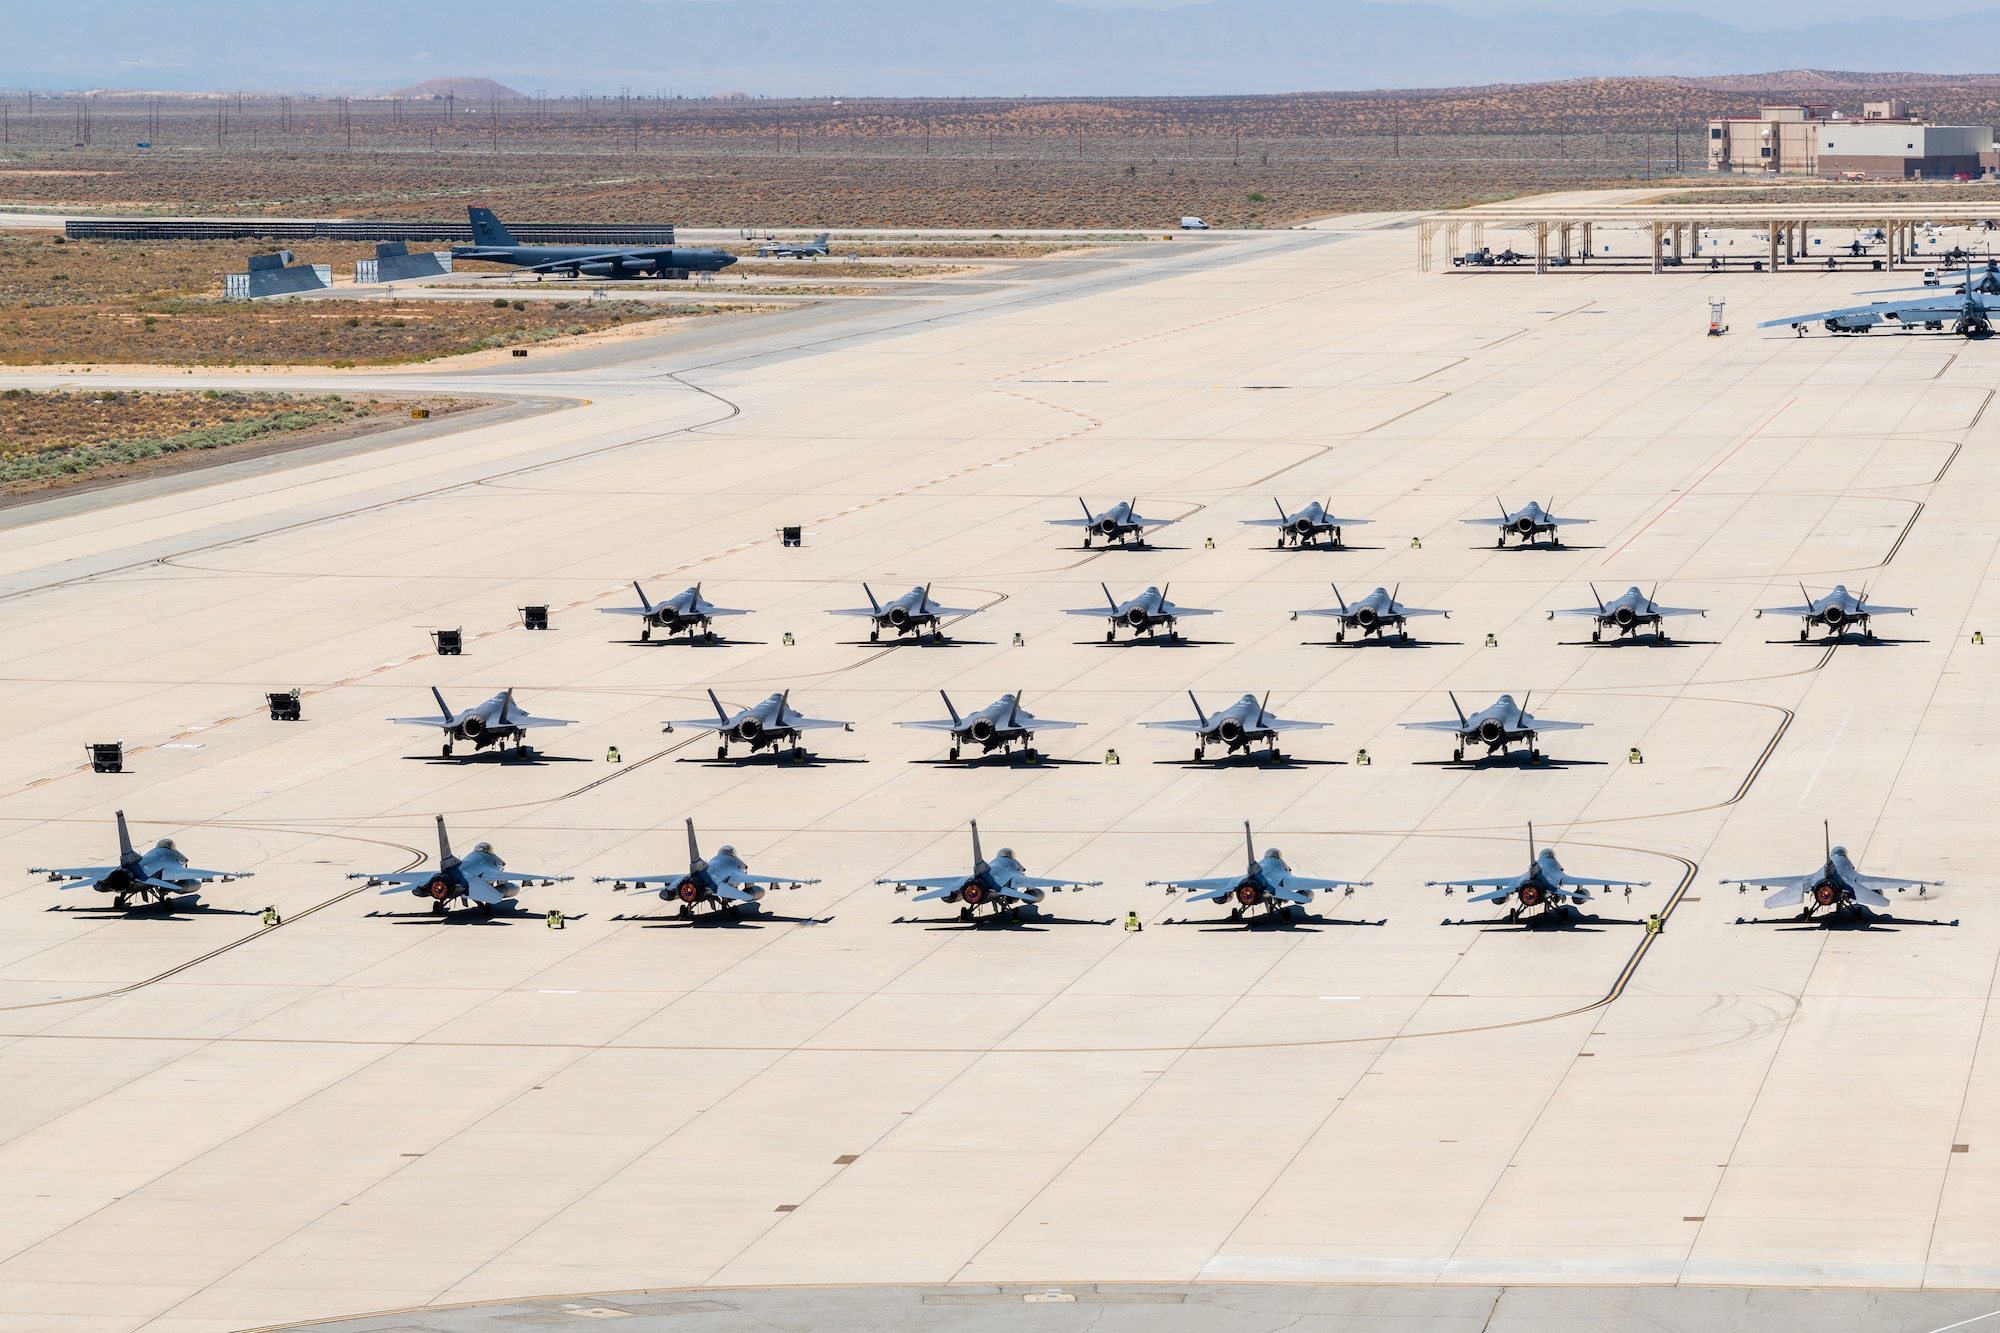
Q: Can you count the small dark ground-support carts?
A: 5